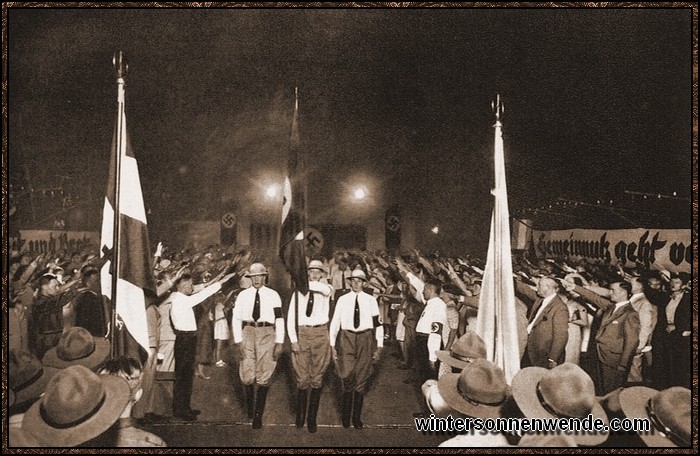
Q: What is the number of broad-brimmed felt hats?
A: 7